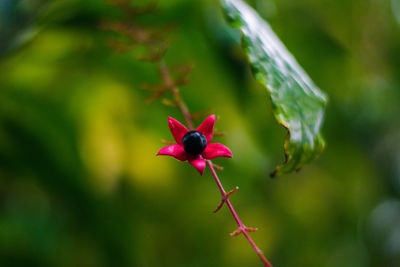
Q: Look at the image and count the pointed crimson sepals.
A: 5